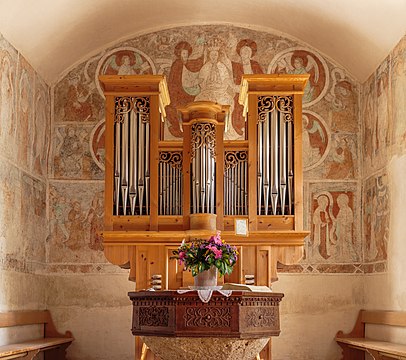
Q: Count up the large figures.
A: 3